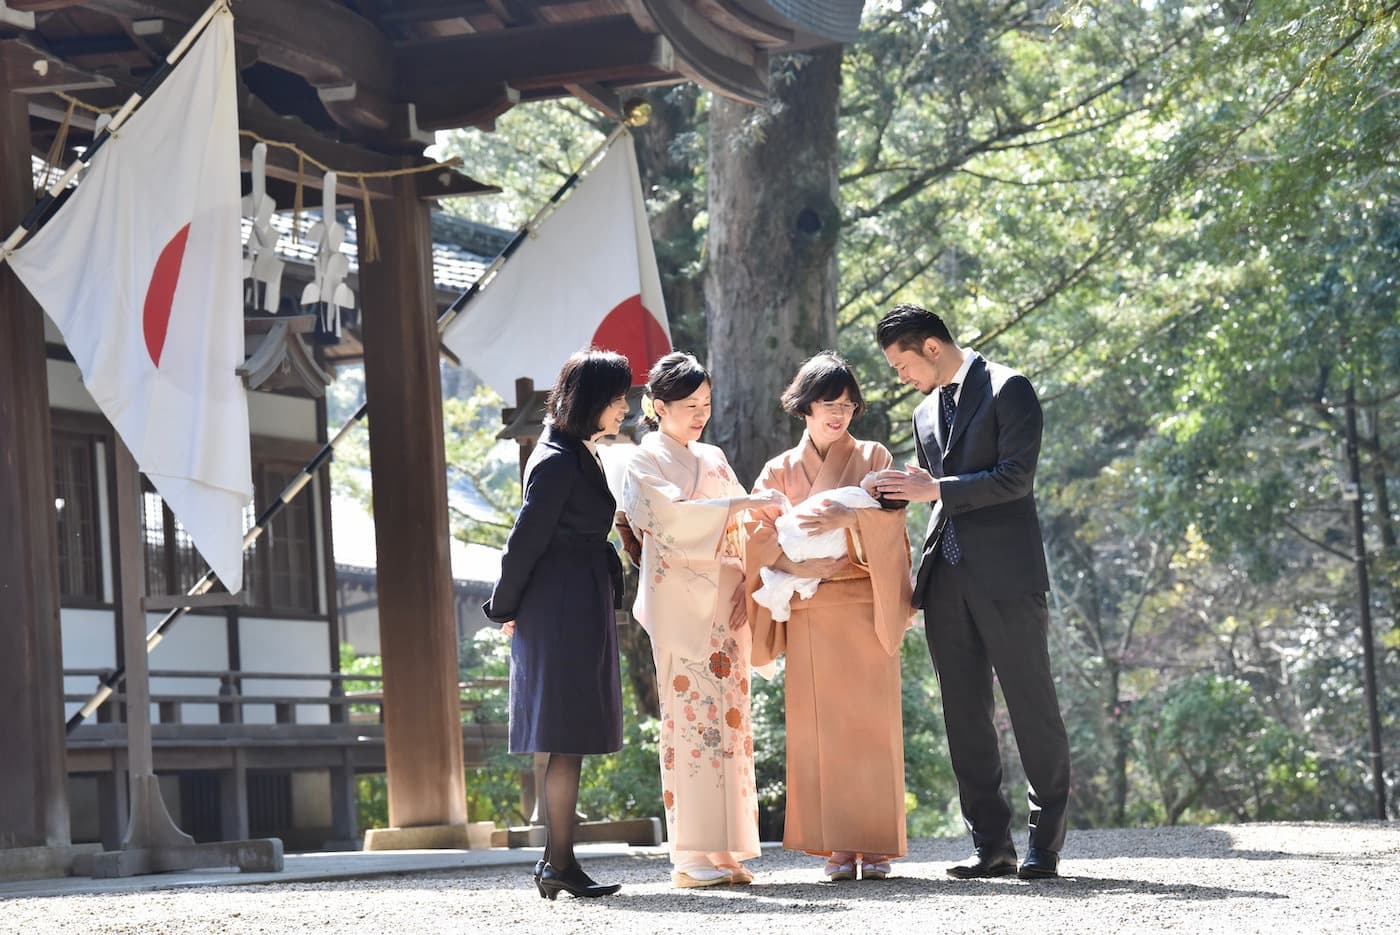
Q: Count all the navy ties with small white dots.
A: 1